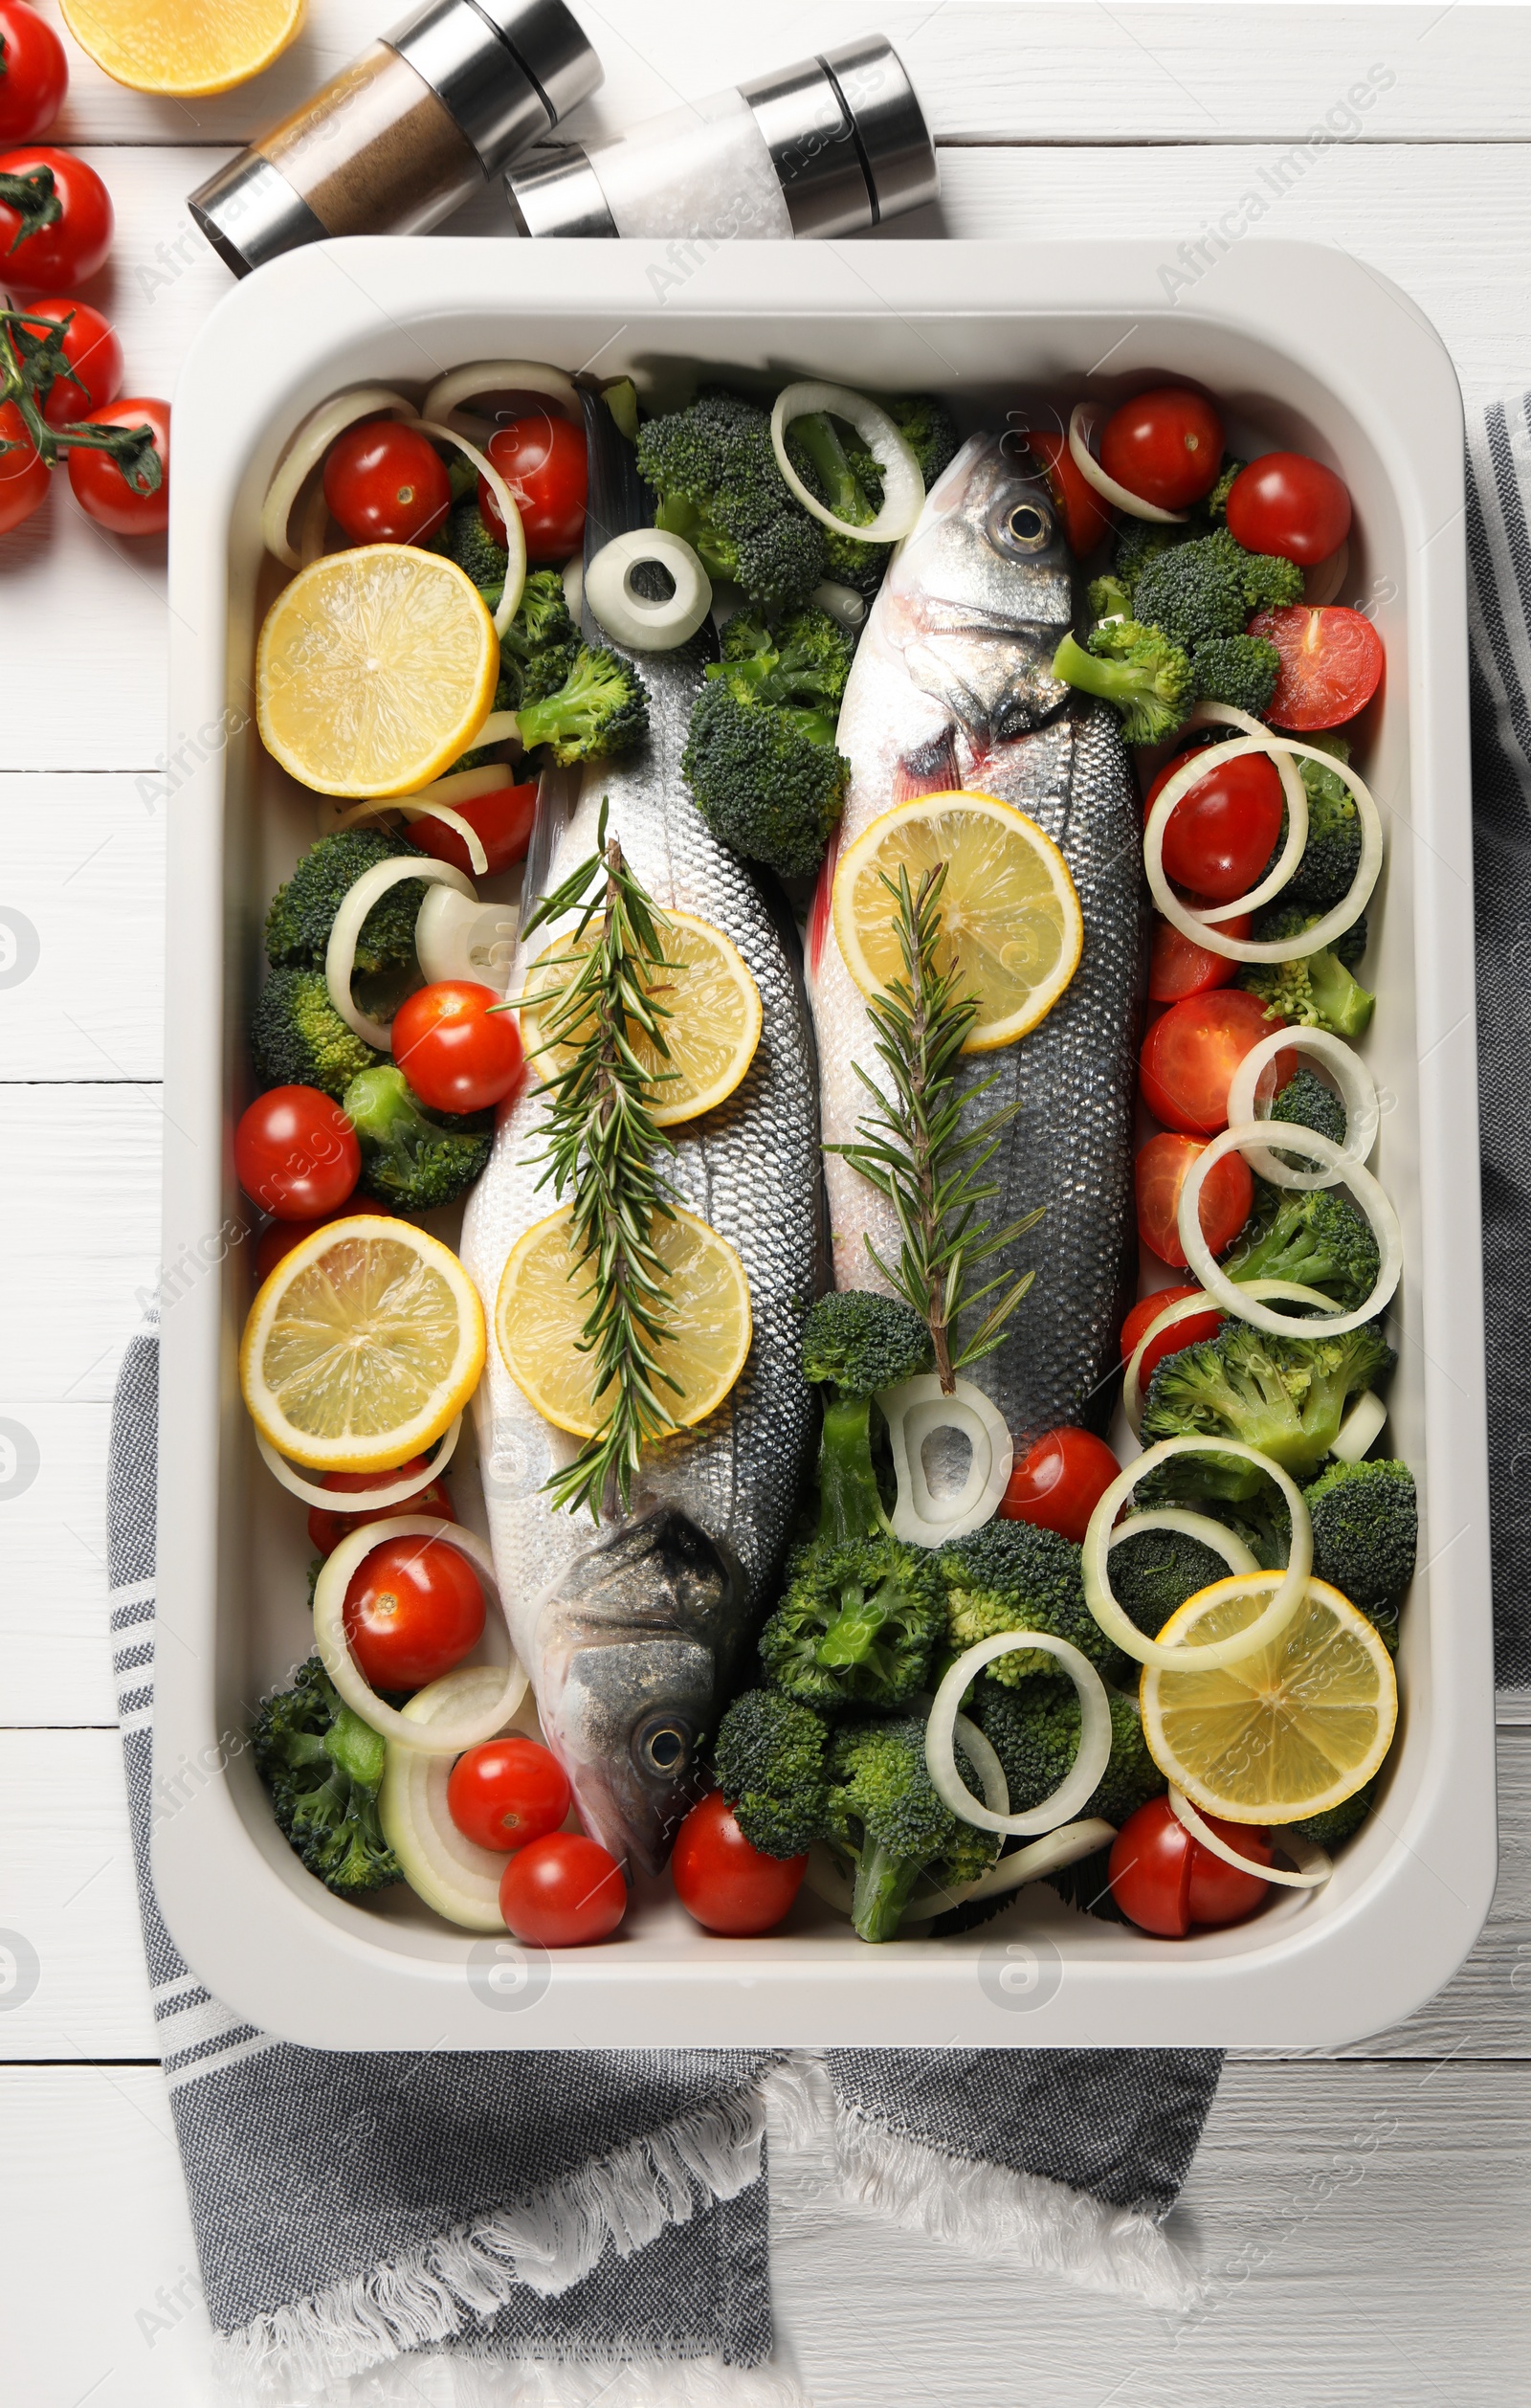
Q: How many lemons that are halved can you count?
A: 1